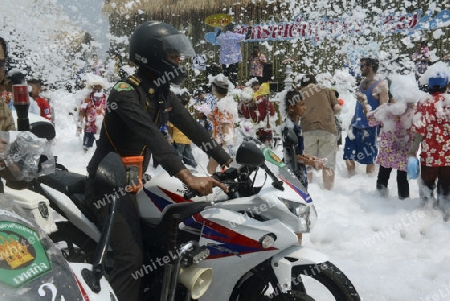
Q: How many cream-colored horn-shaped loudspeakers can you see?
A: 1